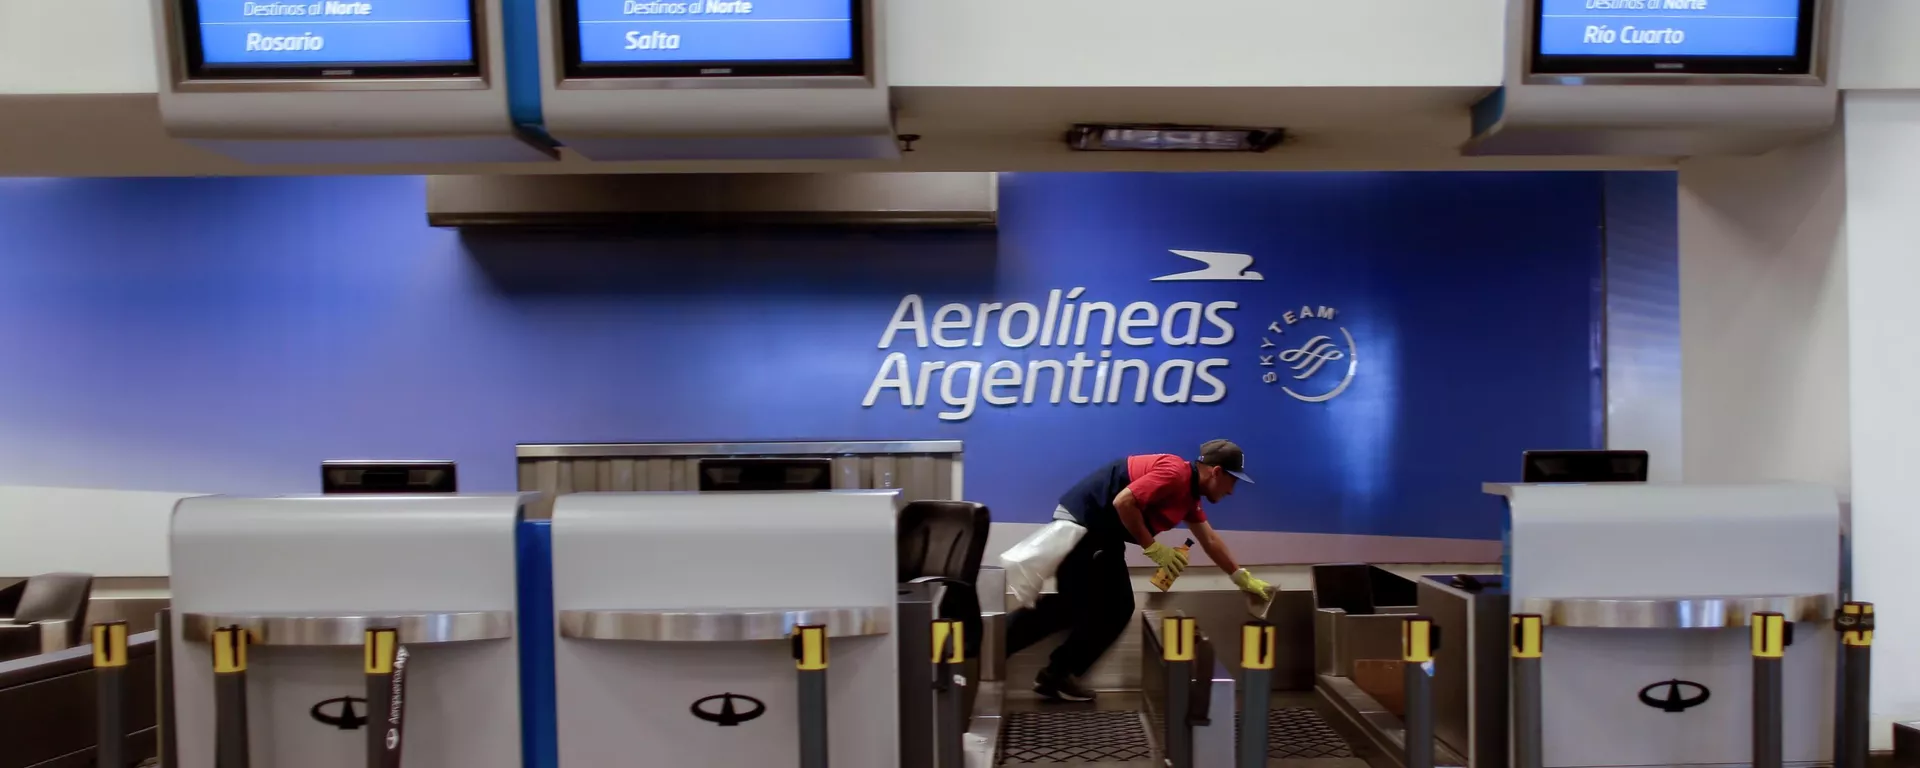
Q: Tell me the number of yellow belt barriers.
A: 11